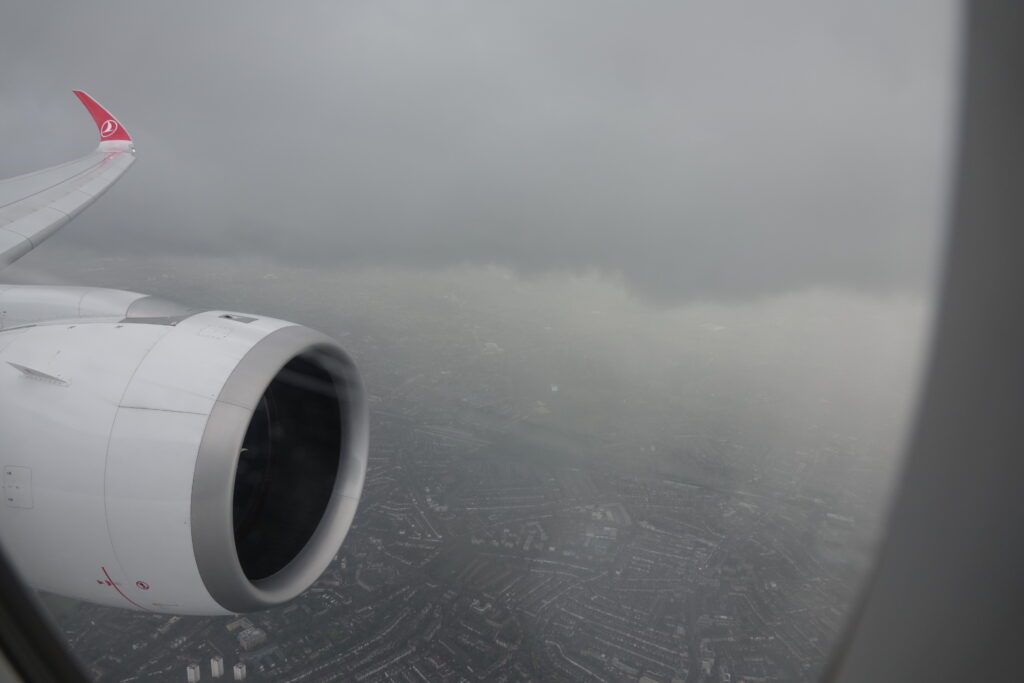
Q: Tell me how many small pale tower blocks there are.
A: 3